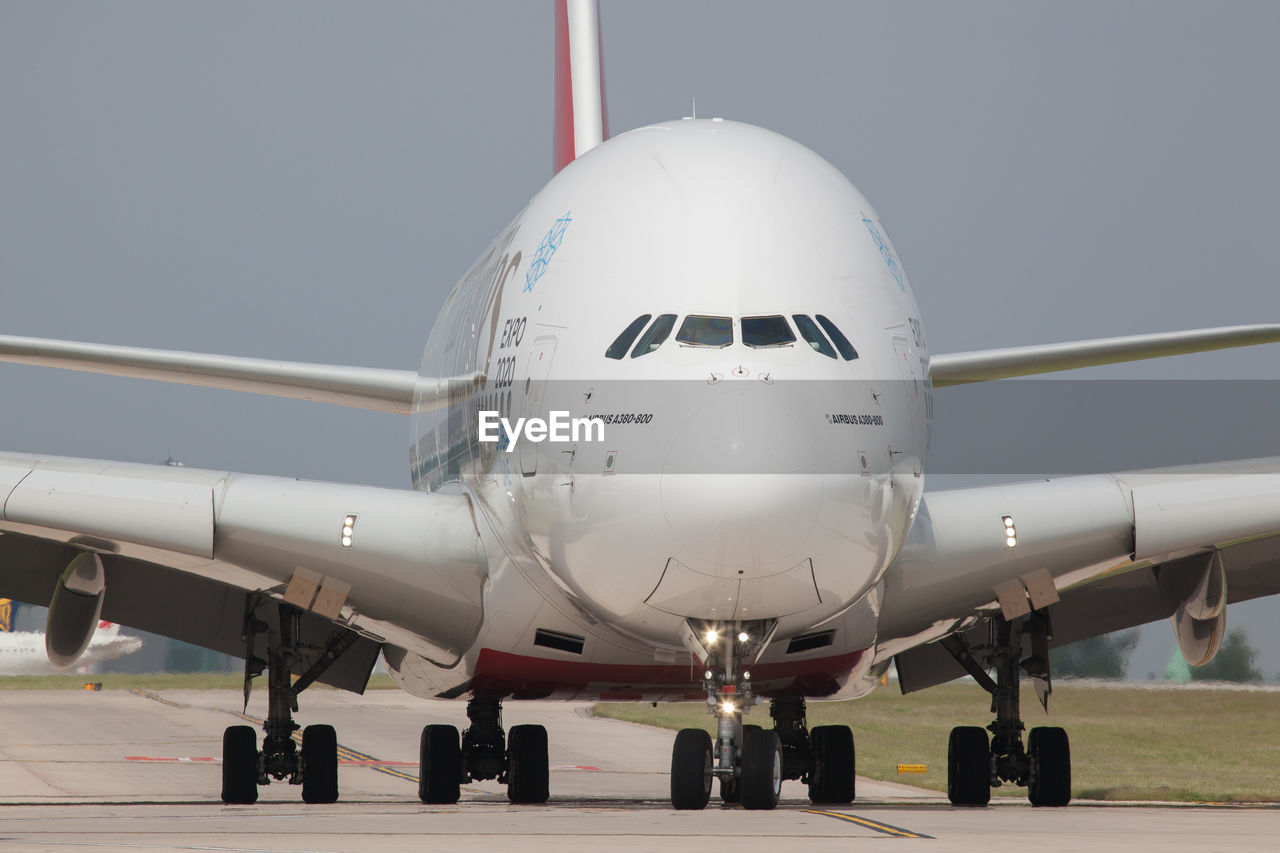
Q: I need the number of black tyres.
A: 10